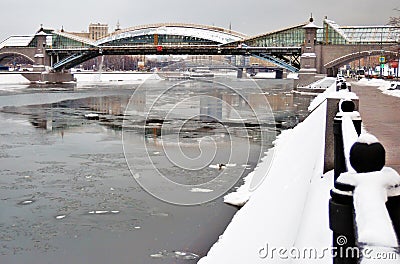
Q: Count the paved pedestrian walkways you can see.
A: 1